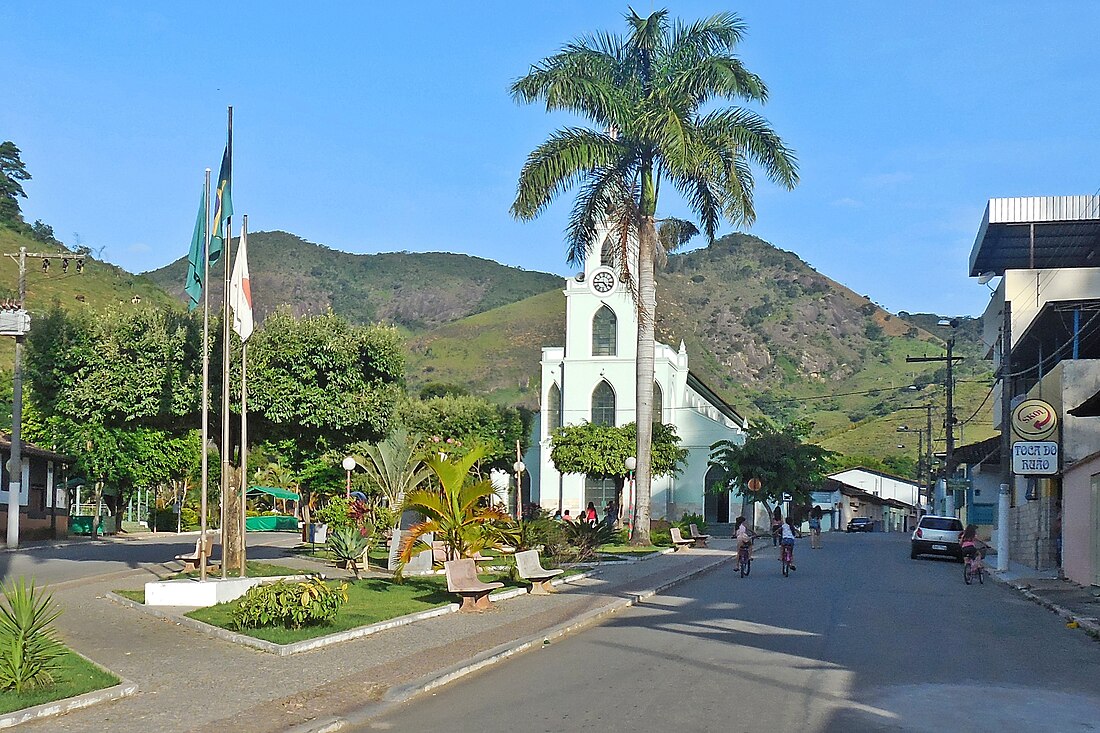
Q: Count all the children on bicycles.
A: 3